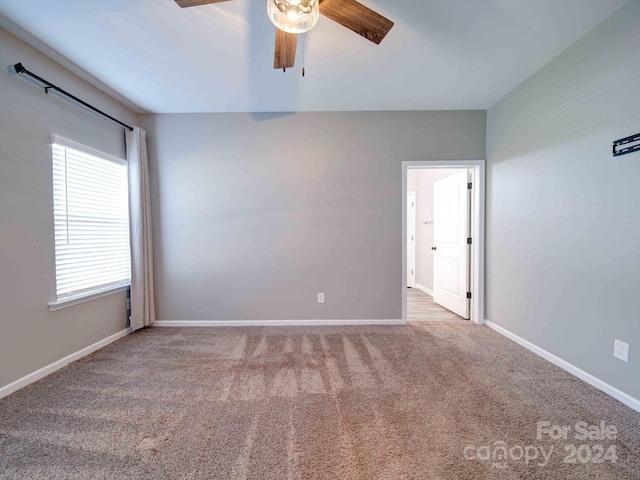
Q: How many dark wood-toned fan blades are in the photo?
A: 3